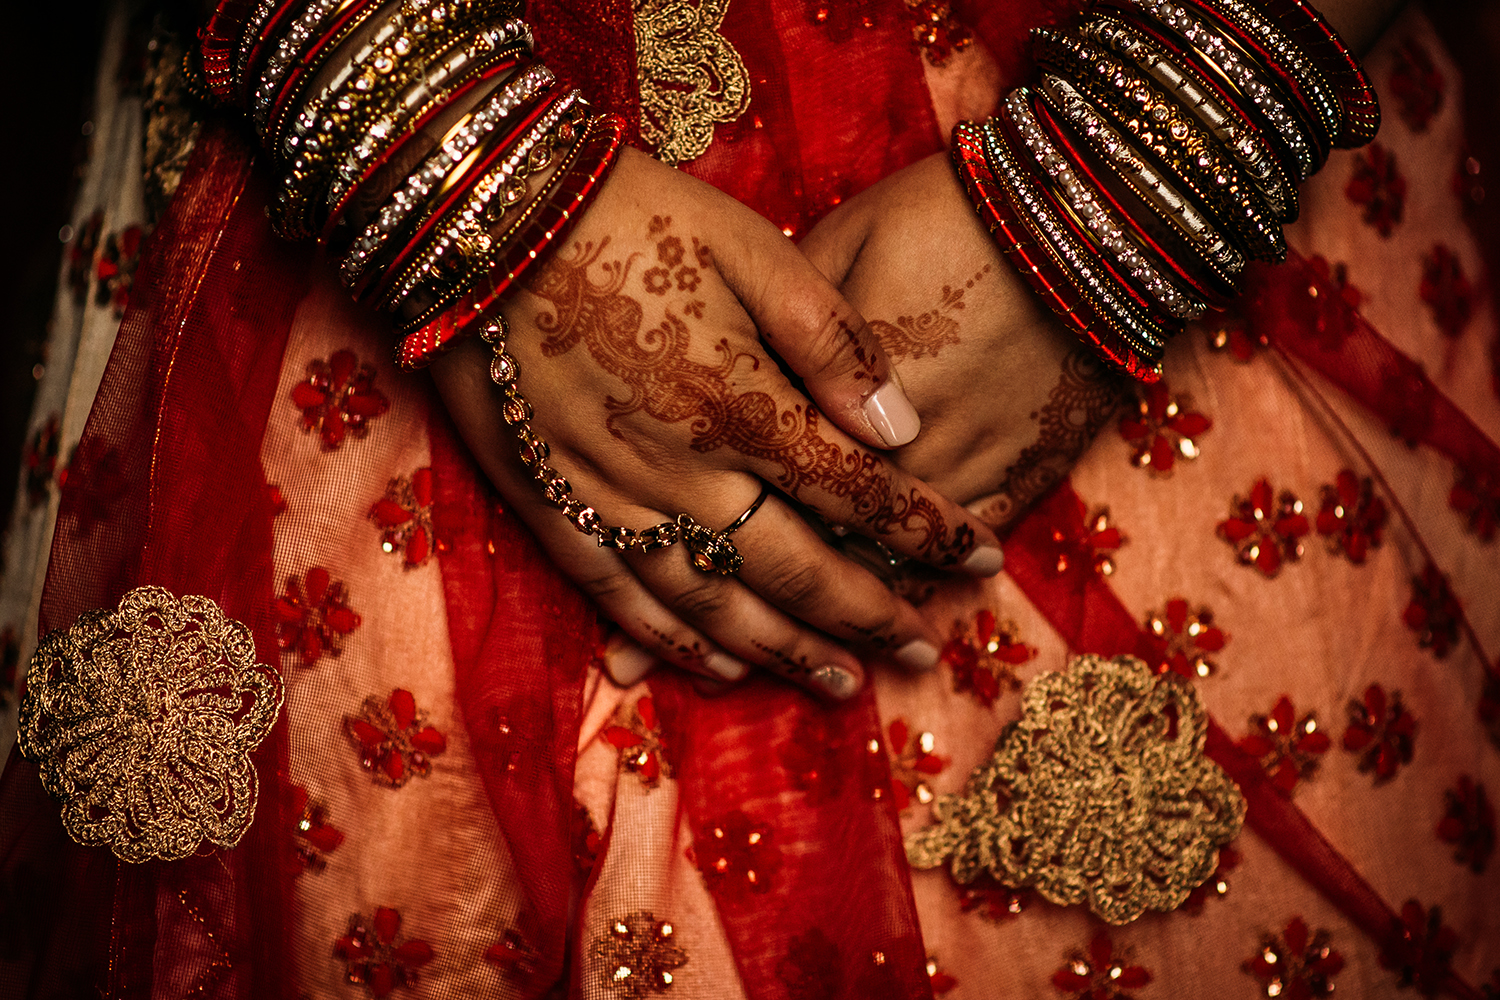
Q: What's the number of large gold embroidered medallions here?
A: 3